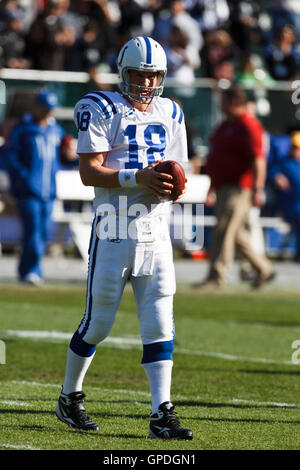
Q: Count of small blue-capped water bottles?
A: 0